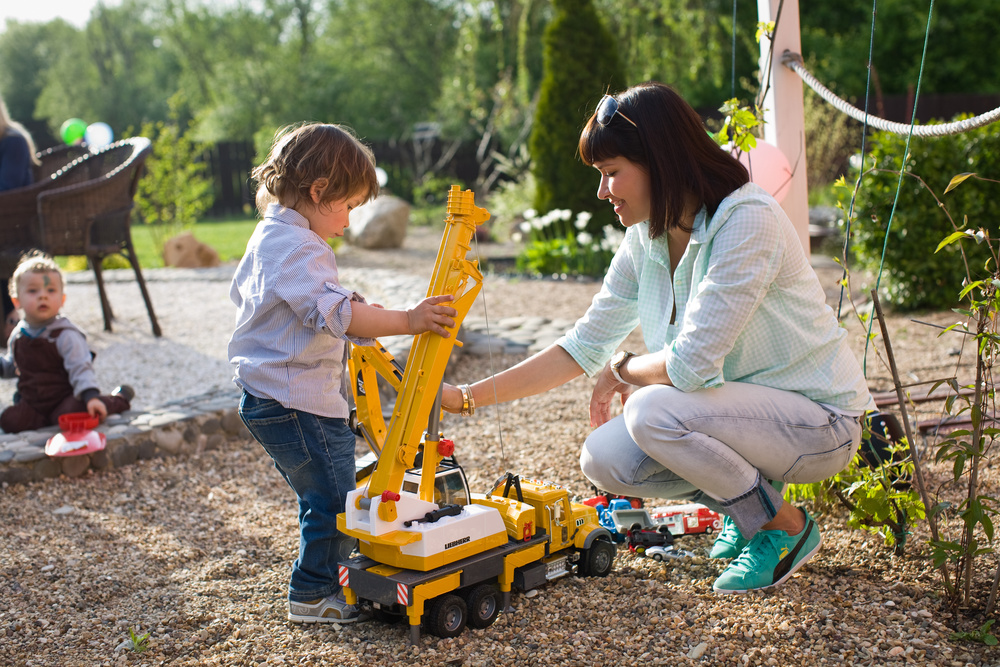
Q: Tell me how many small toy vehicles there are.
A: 5